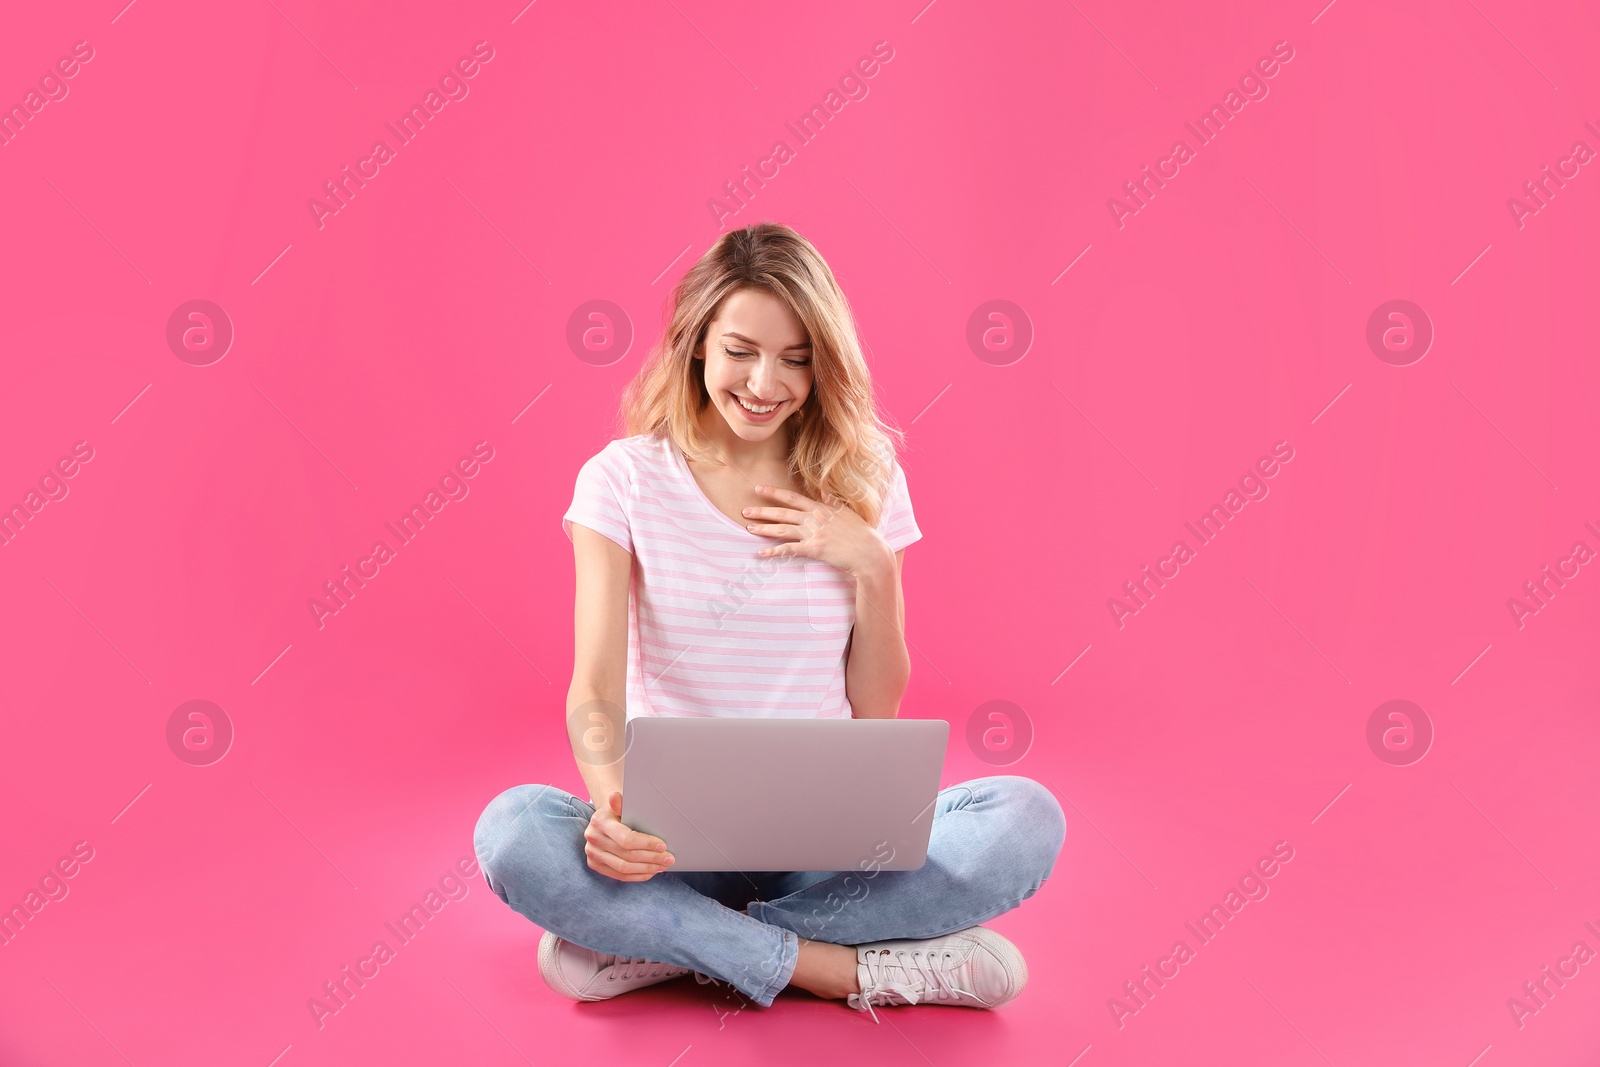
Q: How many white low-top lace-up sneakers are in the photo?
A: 2